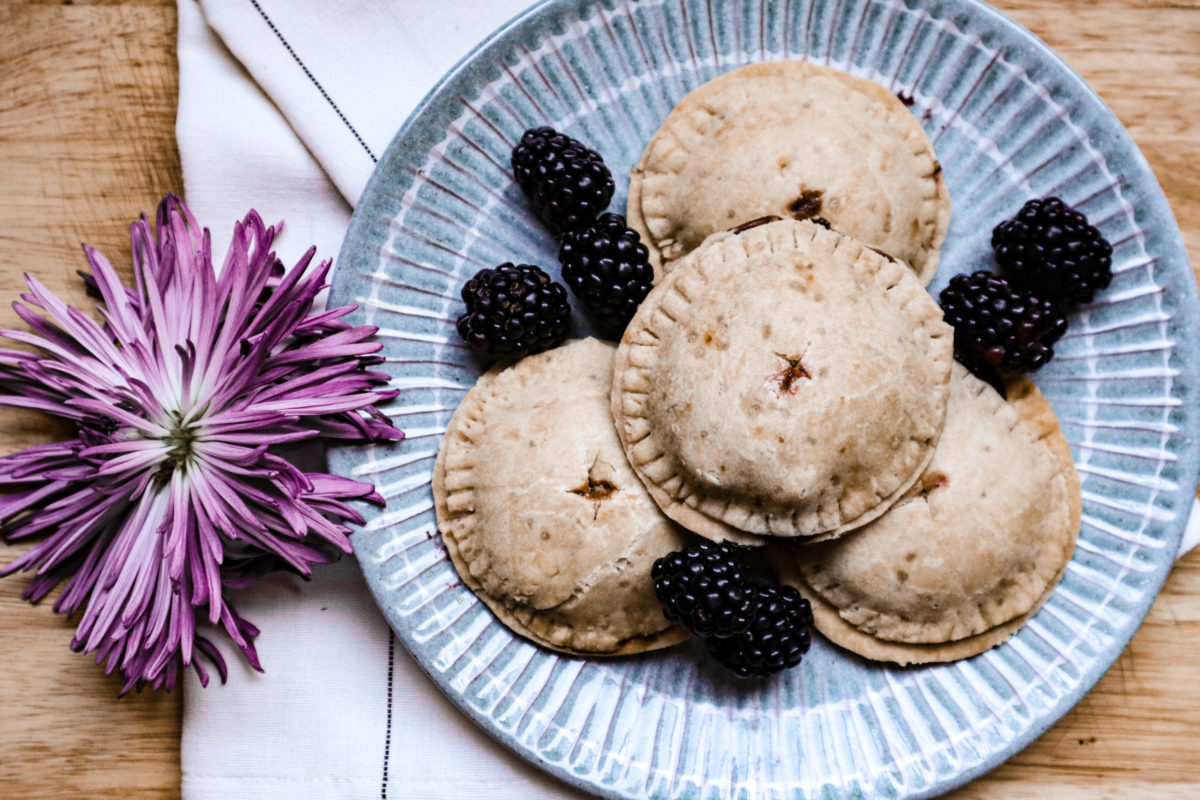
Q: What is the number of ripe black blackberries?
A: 7